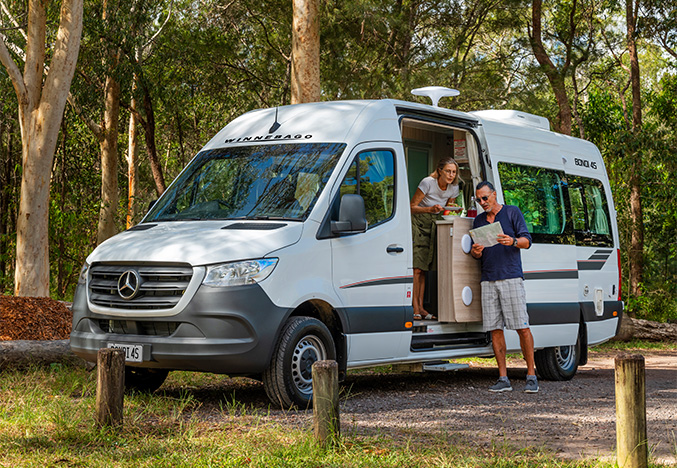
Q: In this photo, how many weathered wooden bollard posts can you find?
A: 3